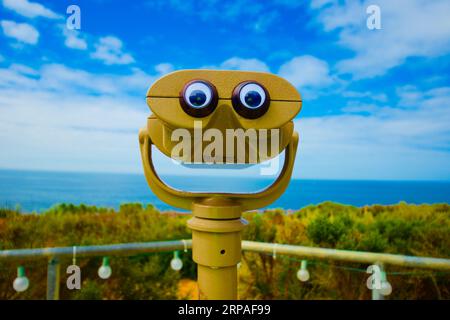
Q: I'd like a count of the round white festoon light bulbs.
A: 5